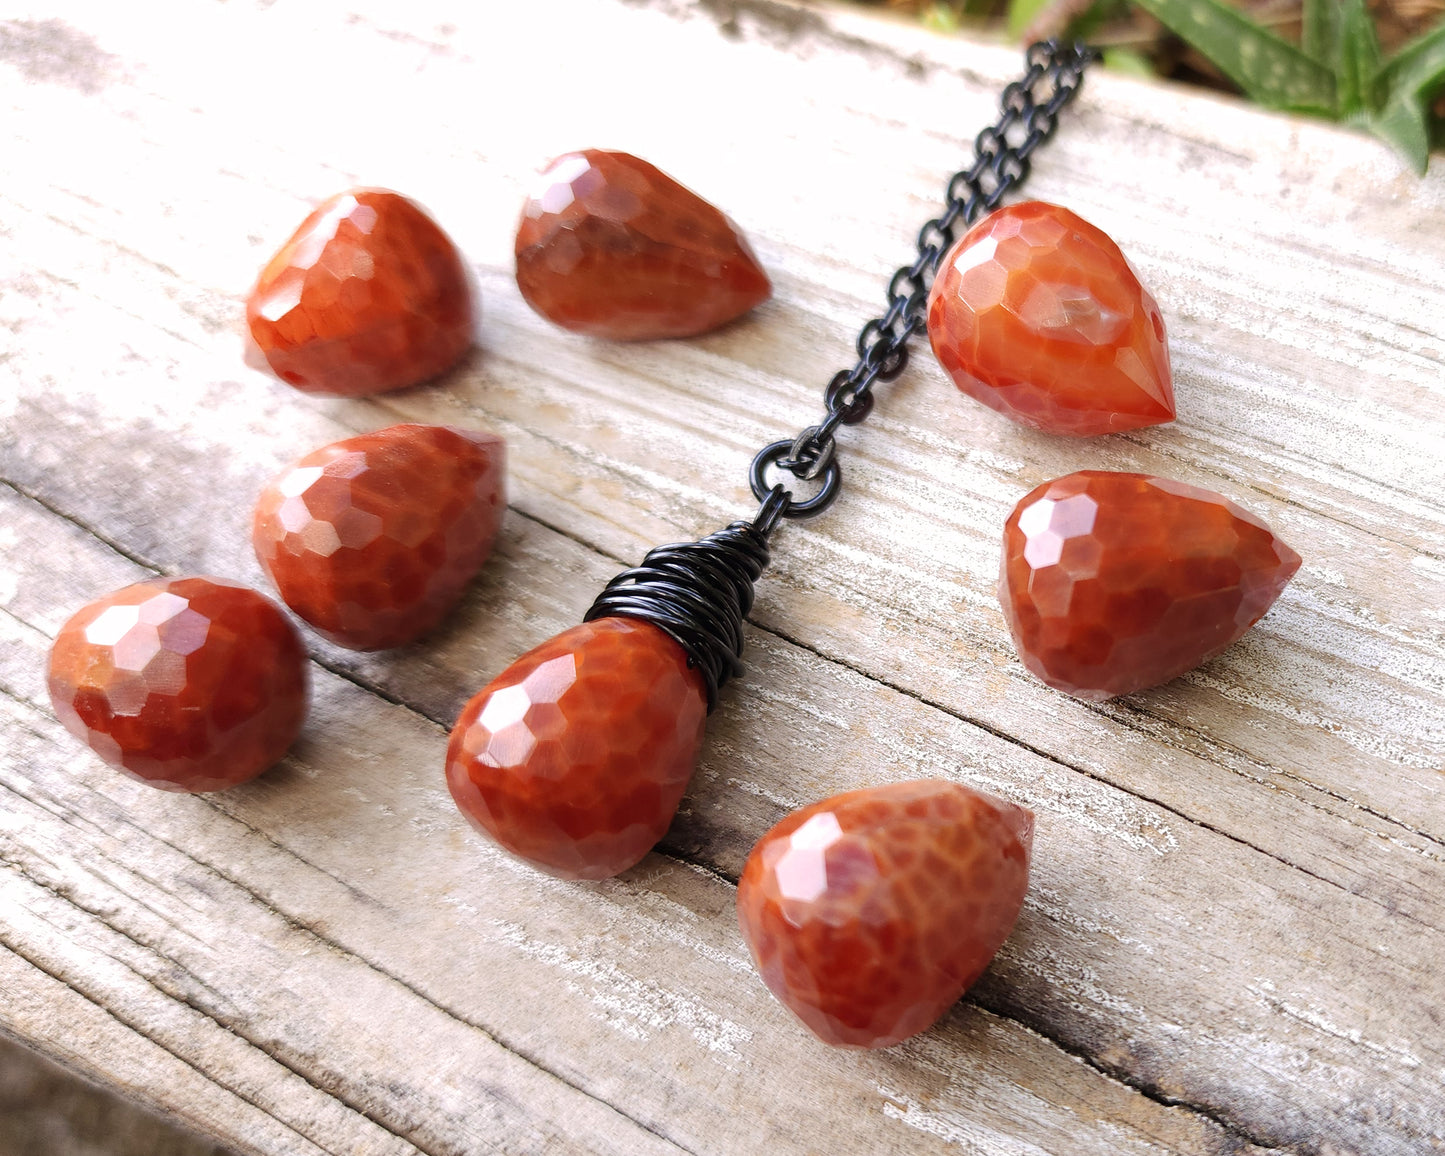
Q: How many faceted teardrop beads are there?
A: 8